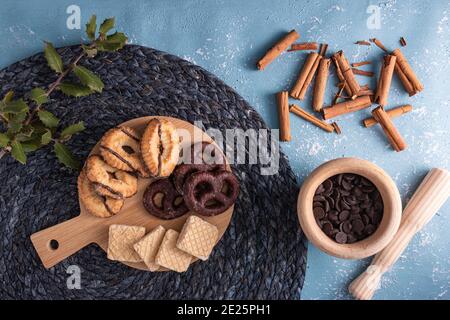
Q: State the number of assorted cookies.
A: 12